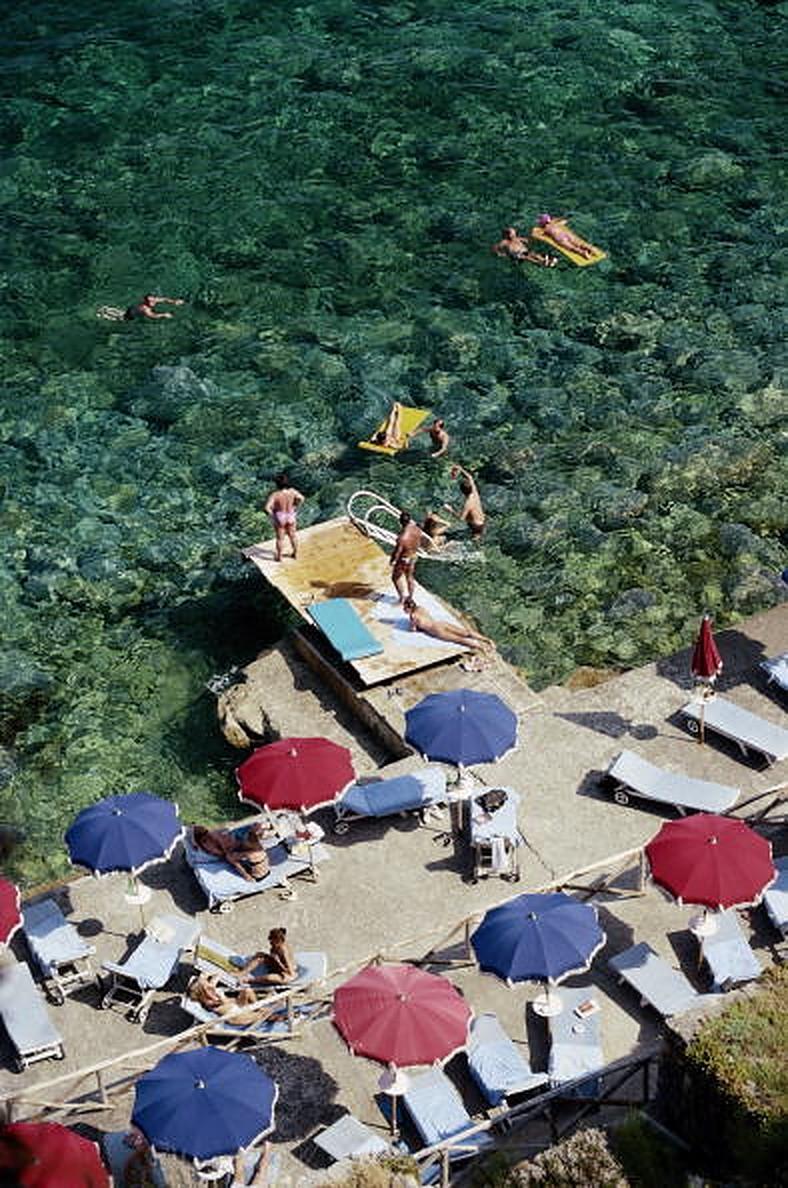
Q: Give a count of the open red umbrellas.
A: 5